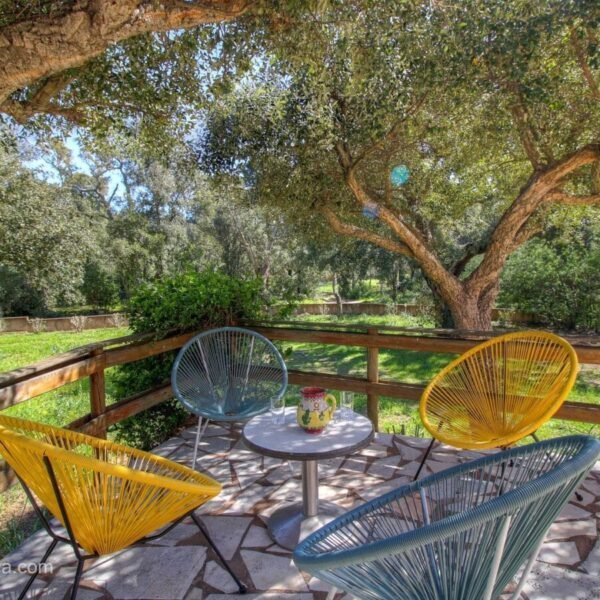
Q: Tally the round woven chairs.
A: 4